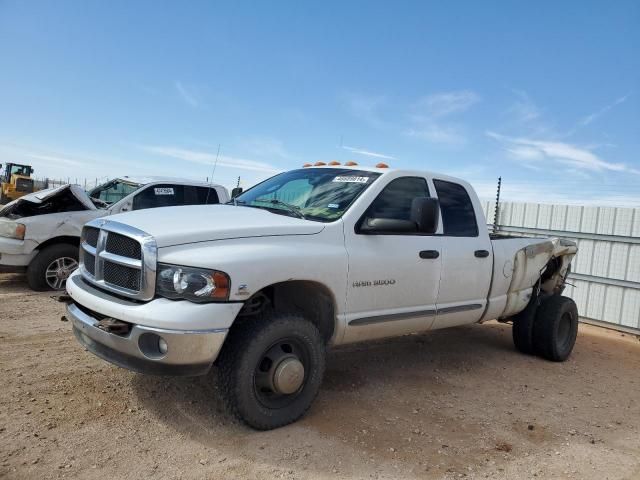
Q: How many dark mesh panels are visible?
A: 4